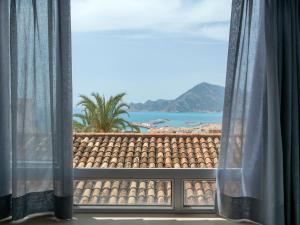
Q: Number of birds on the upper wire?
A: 0